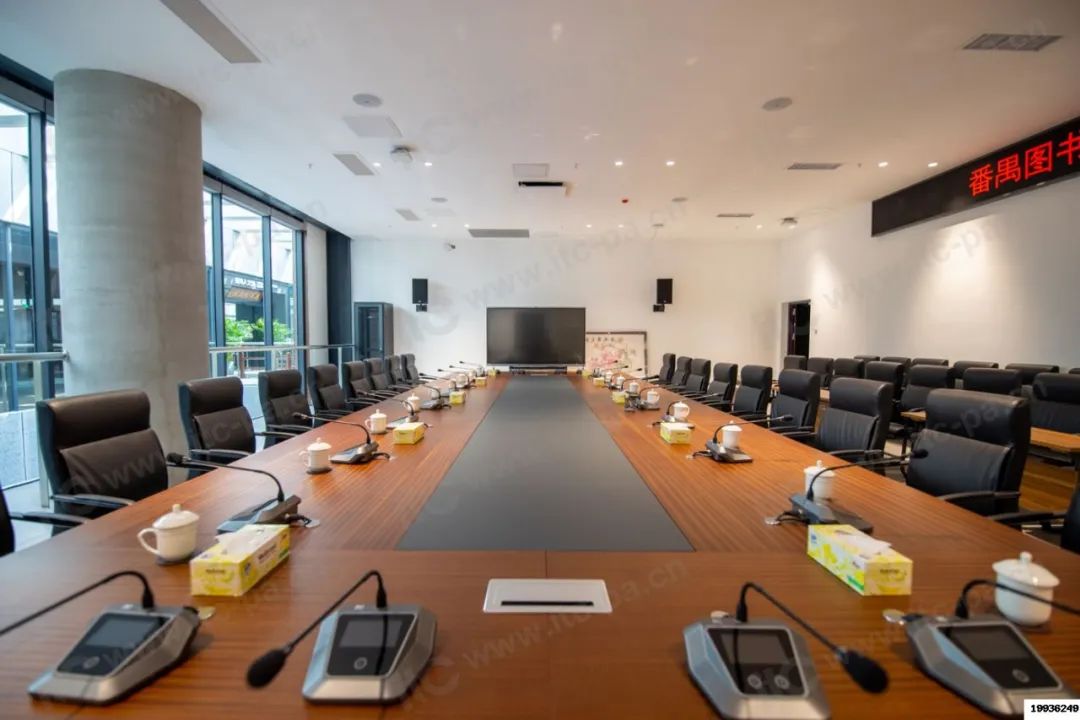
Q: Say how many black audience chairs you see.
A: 13